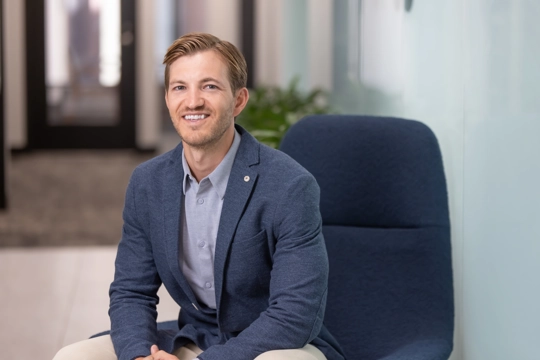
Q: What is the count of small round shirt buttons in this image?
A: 3